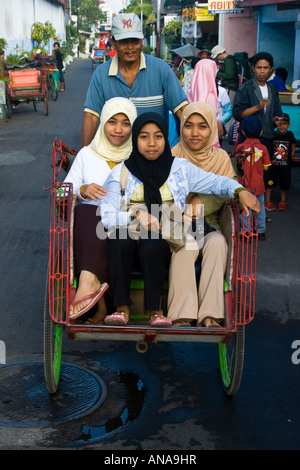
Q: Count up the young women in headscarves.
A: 3